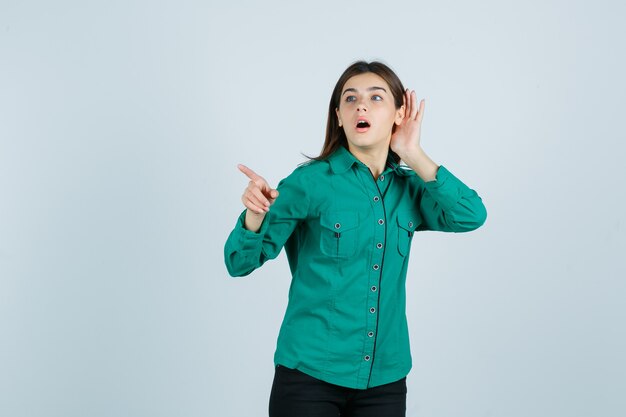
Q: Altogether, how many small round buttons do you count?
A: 11